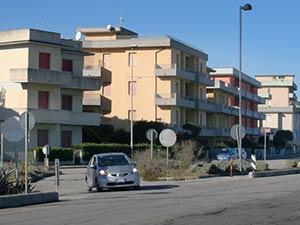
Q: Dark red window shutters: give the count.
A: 6